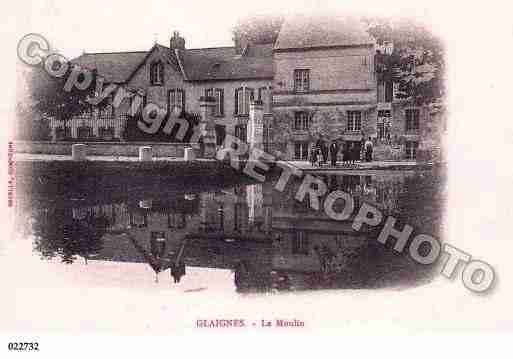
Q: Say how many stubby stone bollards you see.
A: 3